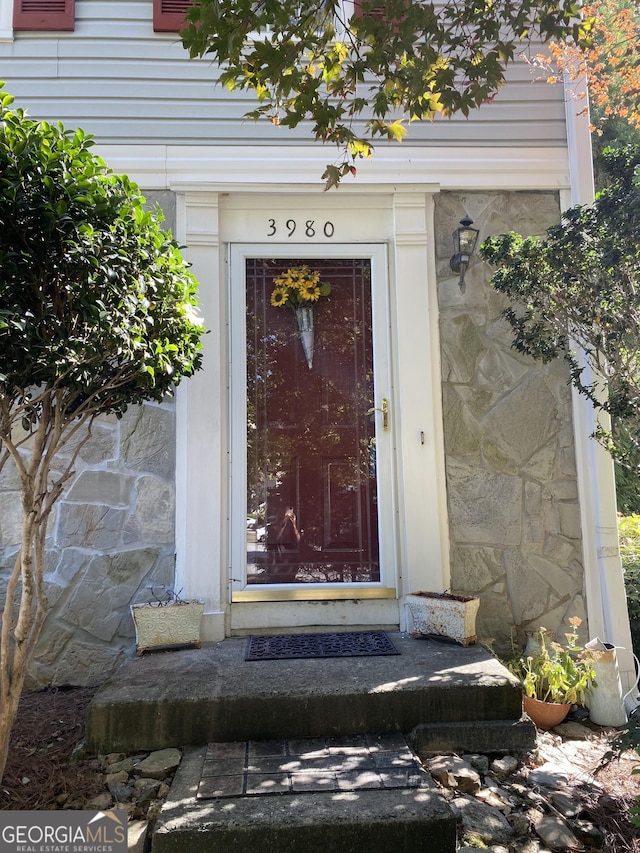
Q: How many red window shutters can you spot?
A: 3